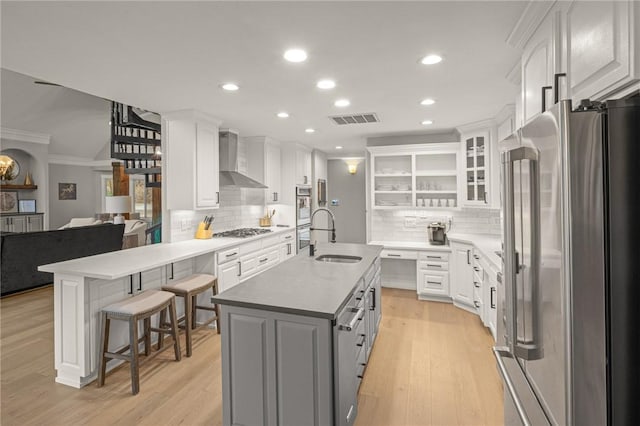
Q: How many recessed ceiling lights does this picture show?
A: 10